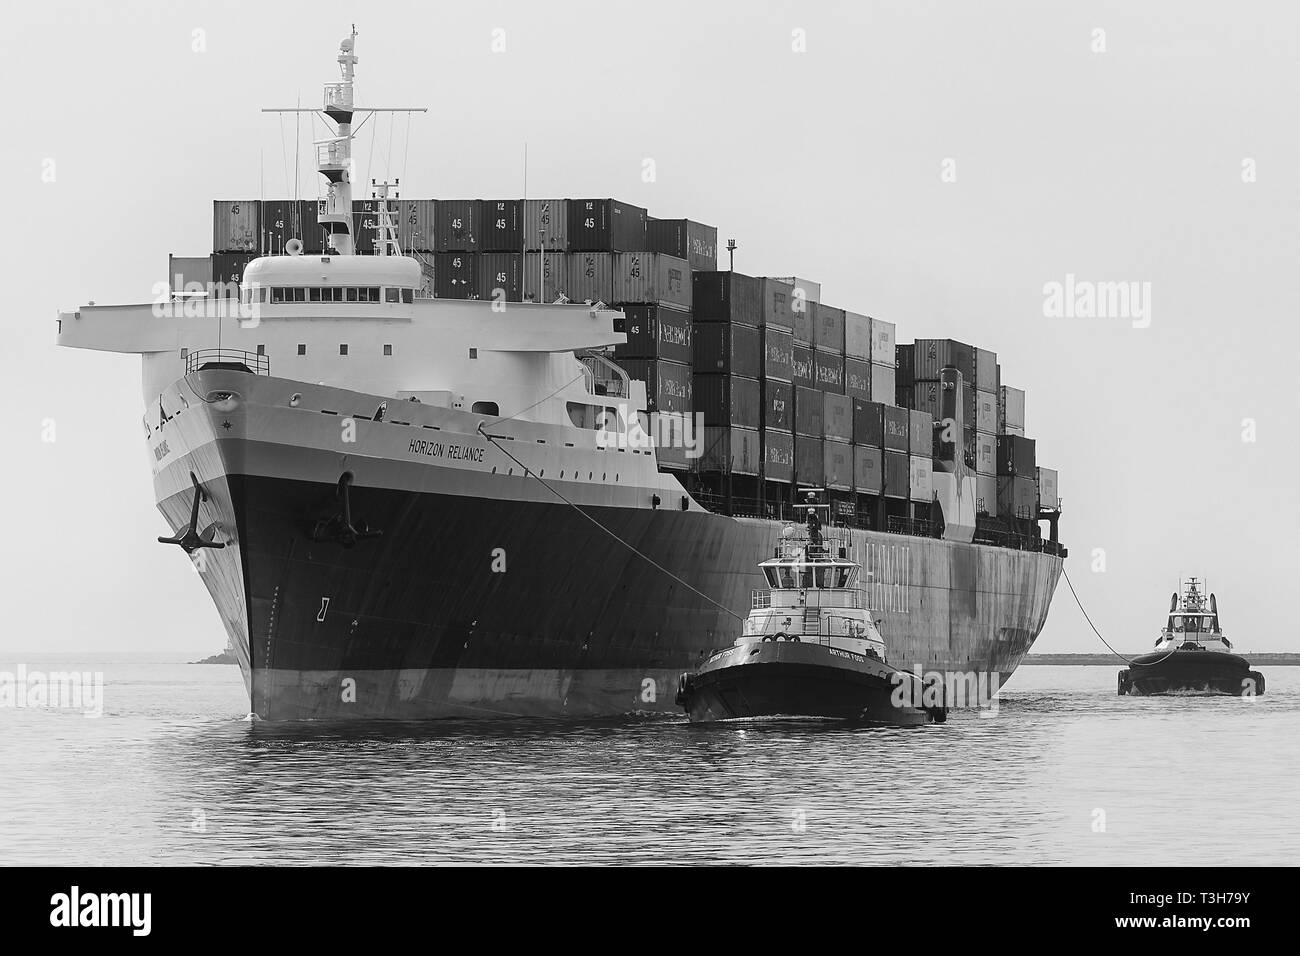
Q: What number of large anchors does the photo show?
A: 2